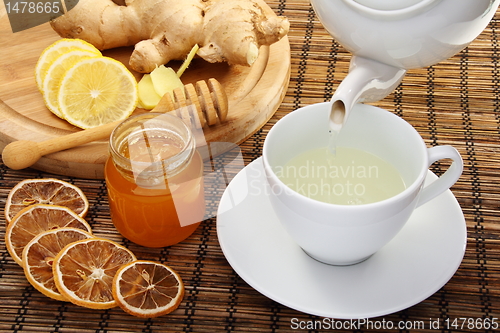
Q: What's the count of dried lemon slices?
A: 5